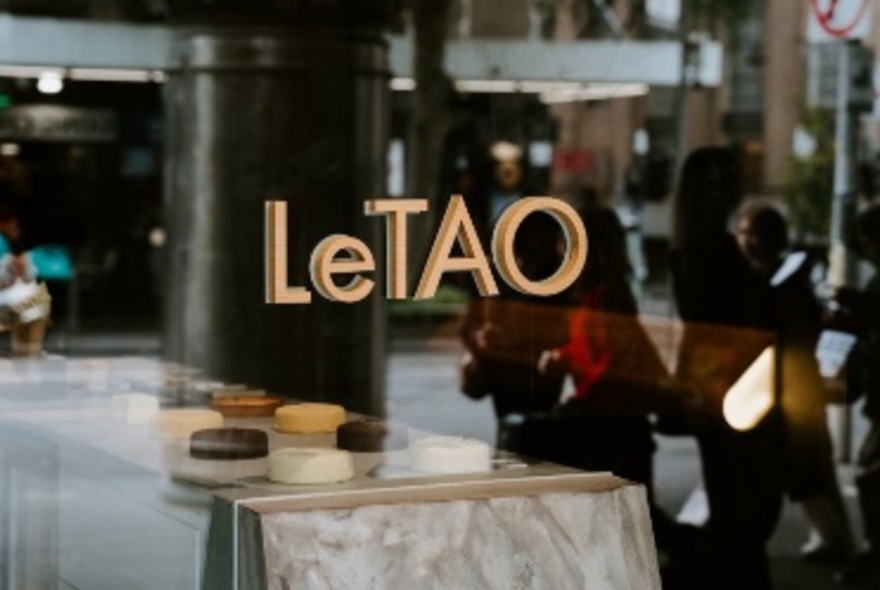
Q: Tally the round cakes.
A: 7